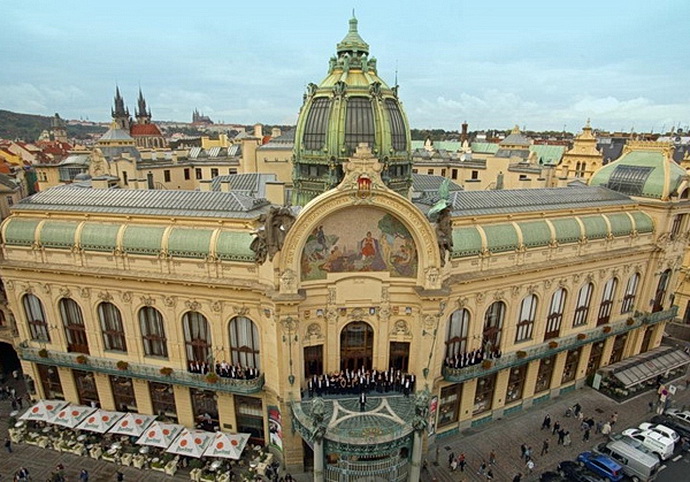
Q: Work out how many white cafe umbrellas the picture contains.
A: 7